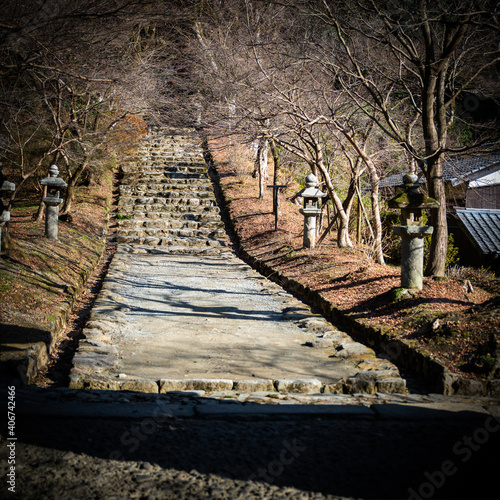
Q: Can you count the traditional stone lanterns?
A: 4